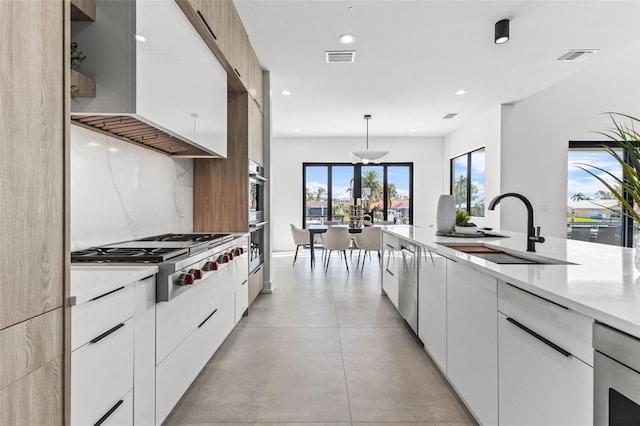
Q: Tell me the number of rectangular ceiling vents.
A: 3